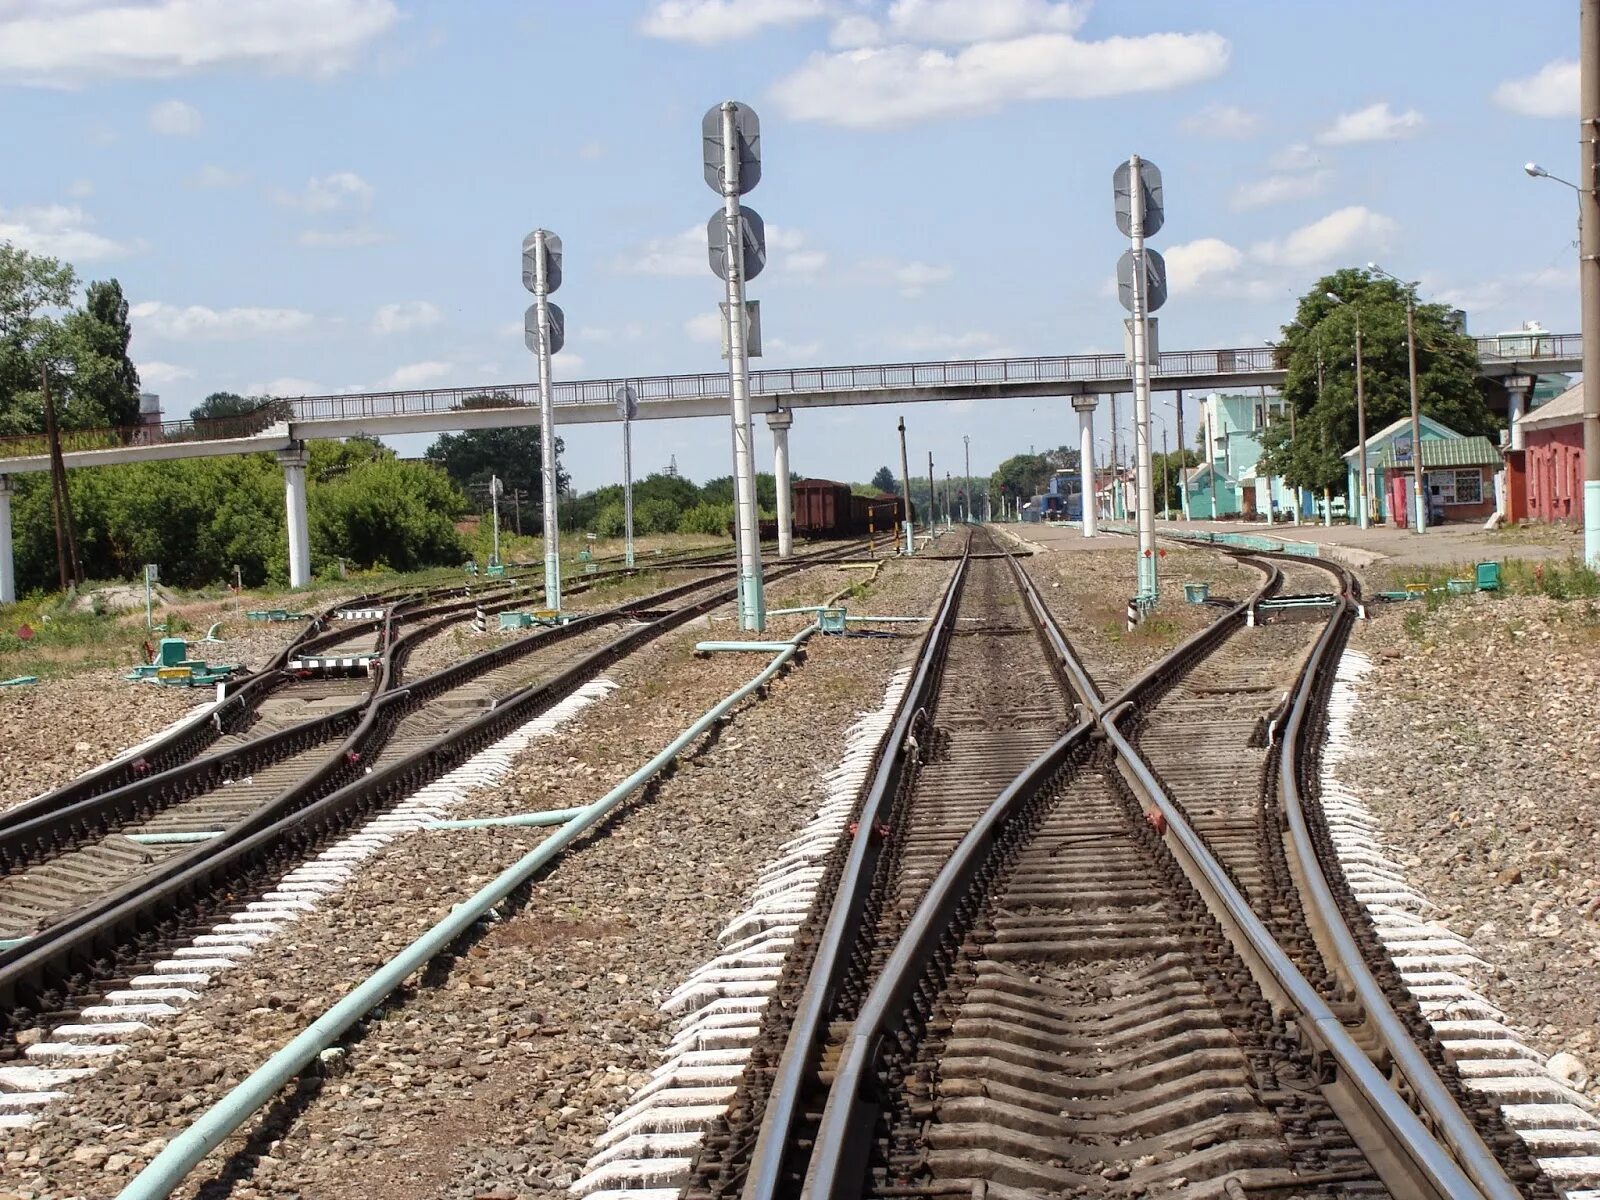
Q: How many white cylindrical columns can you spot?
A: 5